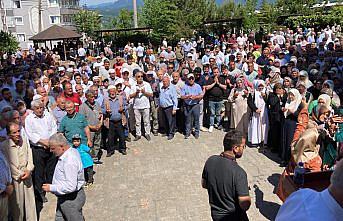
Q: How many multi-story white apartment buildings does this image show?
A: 1